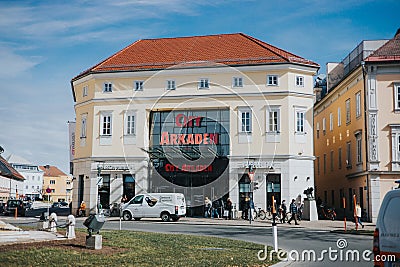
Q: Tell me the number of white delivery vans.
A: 2